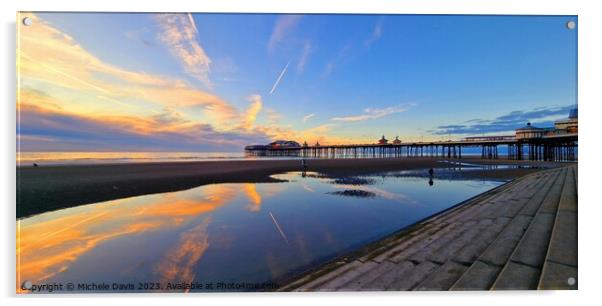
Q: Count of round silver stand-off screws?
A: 4